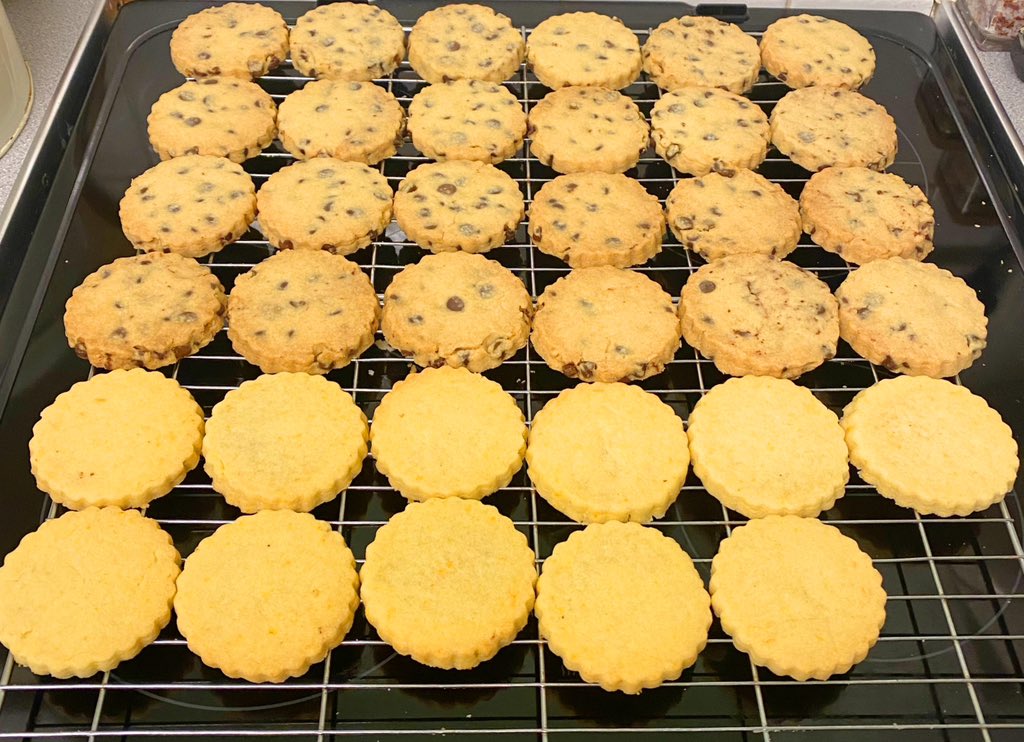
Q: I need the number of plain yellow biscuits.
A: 11